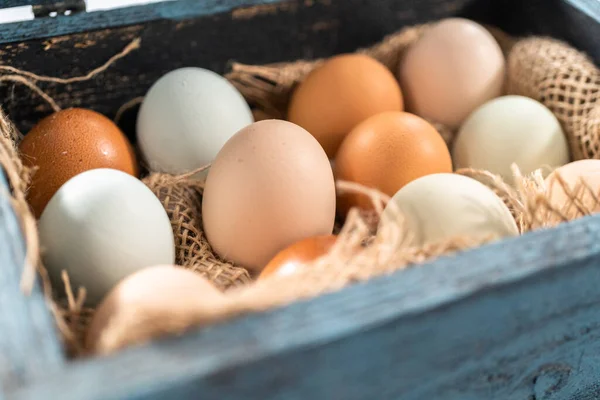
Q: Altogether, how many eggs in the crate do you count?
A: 12